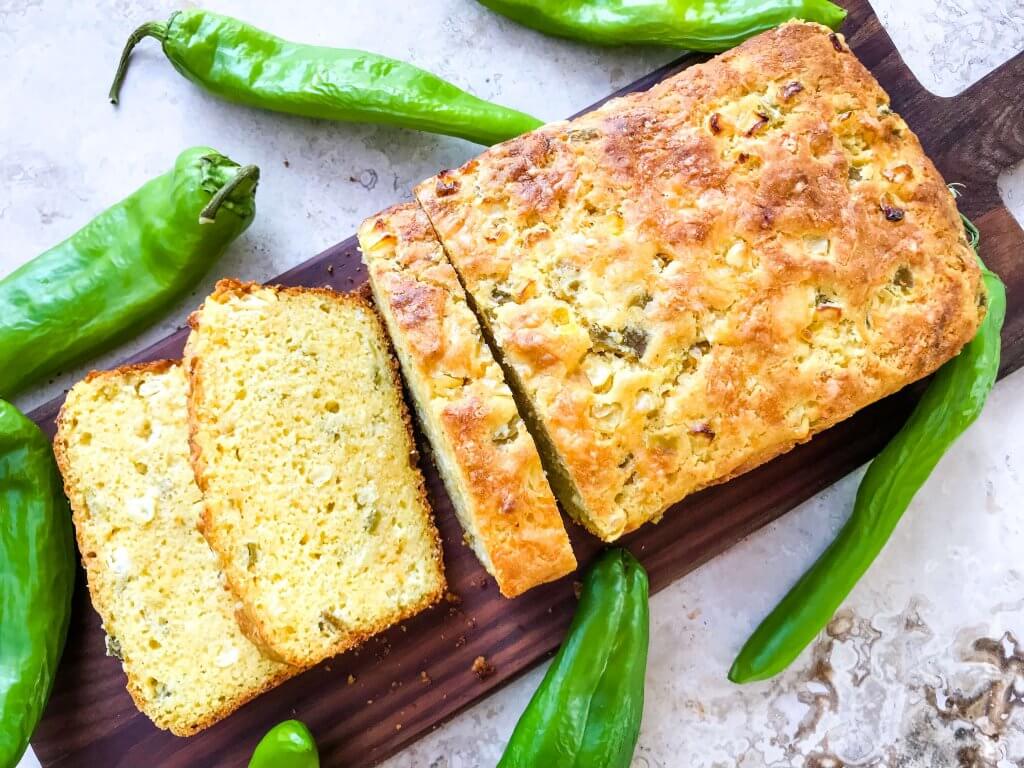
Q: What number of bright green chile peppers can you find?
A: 7